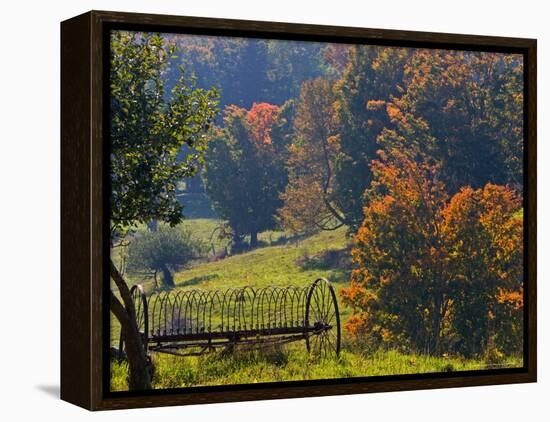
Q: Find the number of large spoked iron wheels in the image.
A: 2